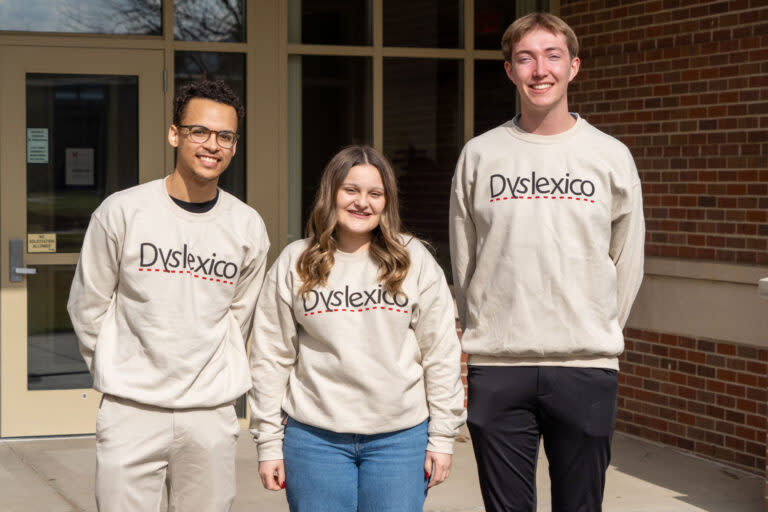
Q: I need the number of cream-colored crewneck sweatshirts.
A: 3